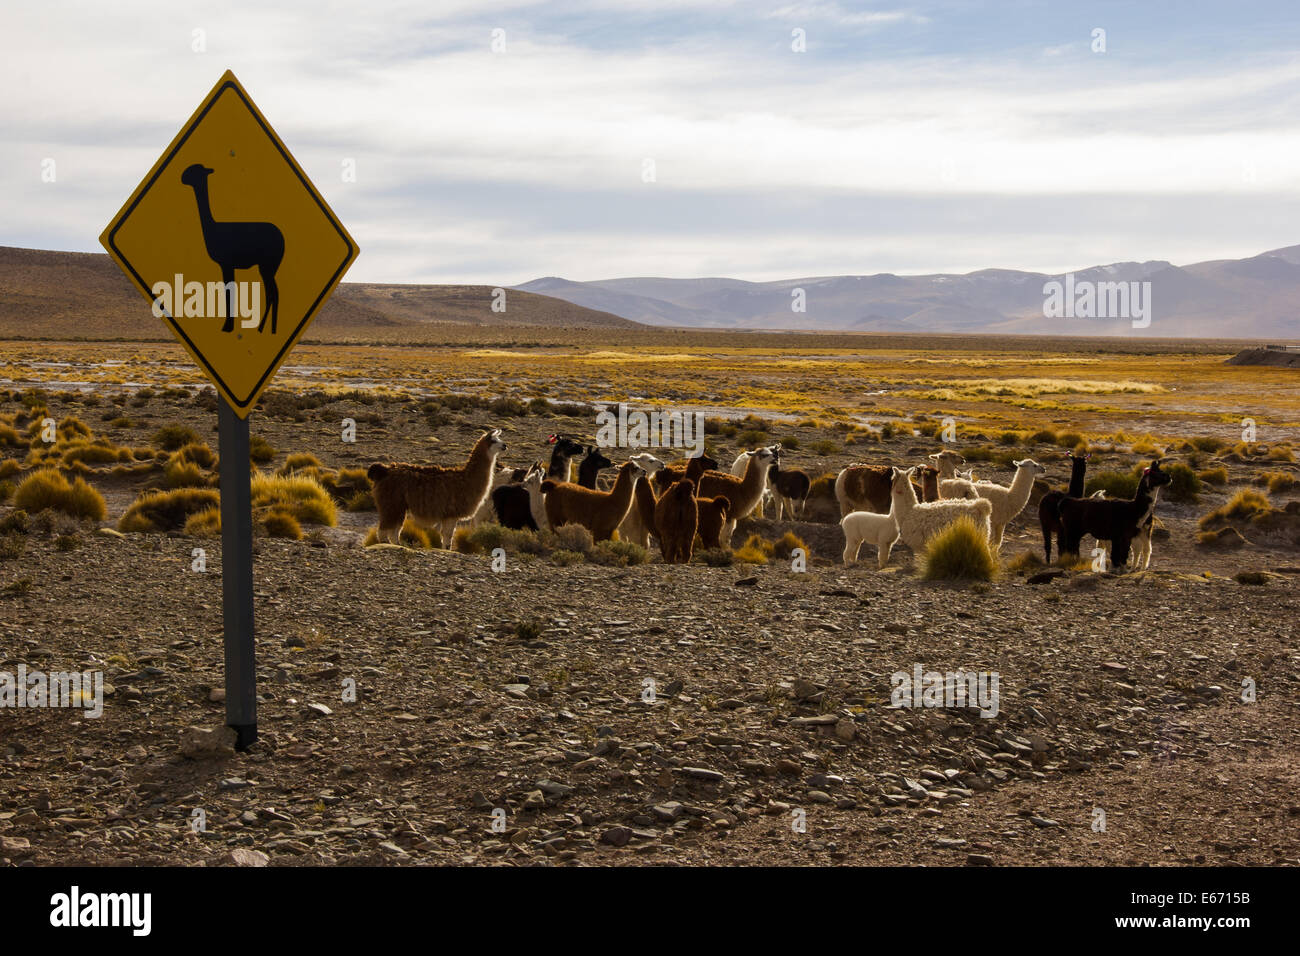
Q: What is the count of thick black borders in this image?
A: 1